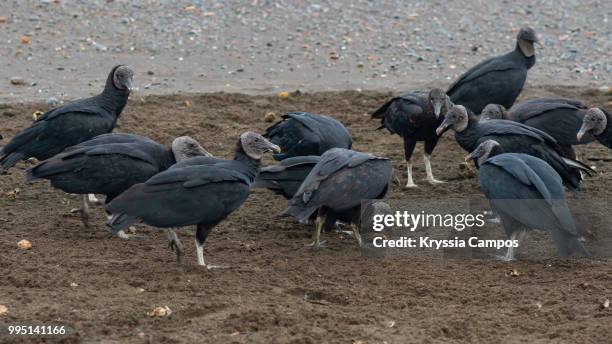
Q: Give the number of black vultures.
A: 12